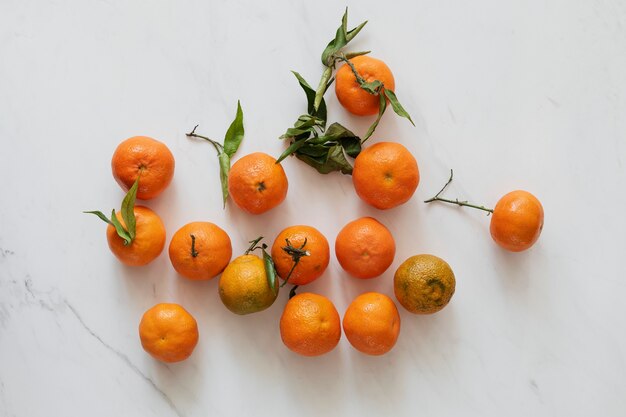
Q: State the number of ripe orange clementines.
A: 12